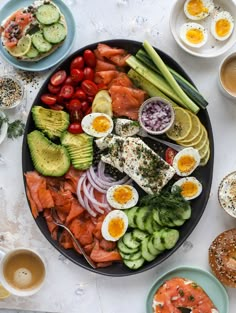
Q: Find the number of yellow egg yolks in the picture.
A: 8